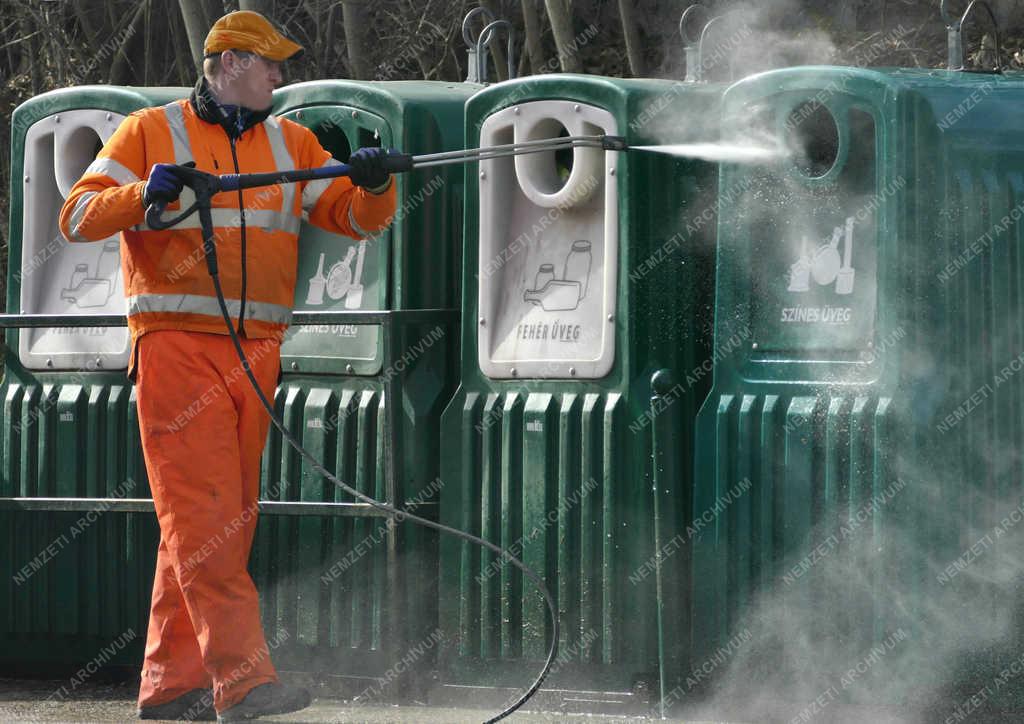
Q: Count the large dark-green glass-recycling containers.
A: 4